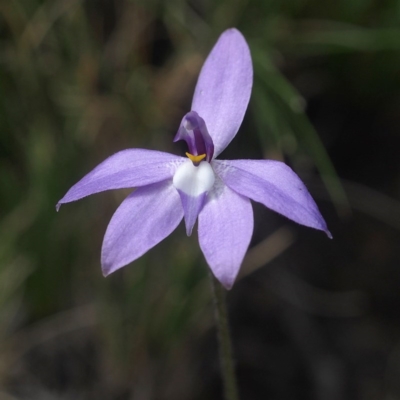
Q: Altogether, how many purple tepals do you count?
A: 5